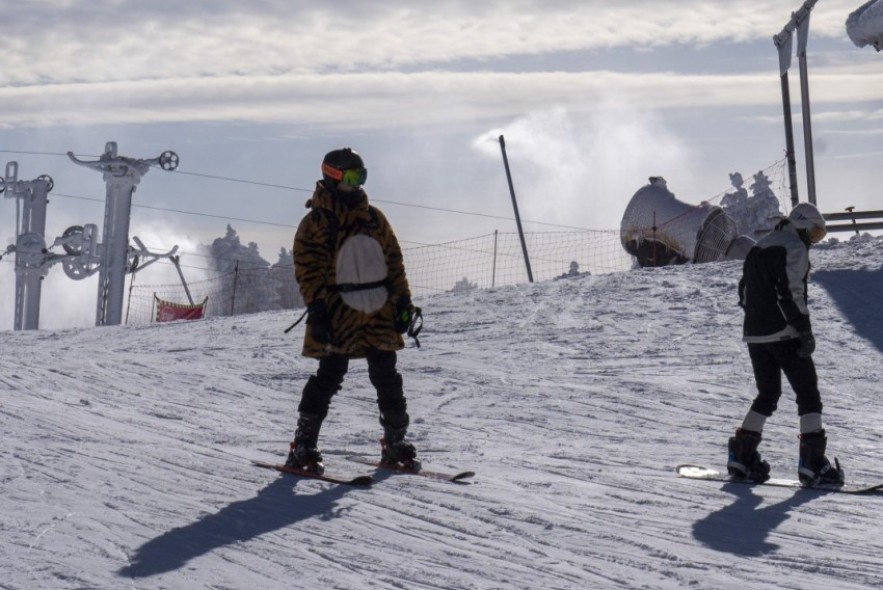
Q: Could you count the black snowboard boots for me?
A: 2